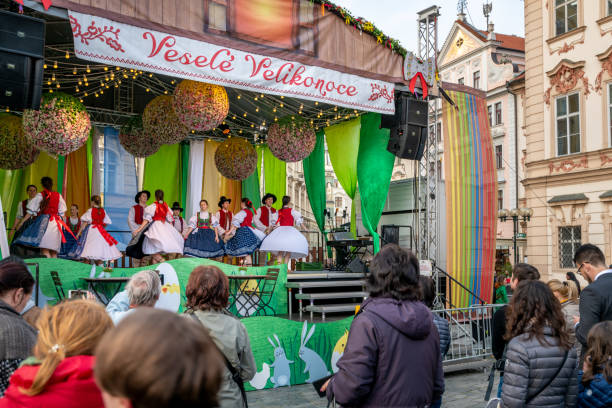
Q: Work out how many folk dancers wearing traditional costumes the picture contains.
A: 12